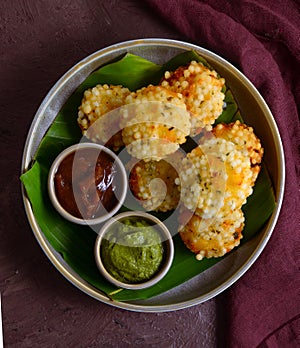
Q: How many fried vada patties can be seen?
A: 7